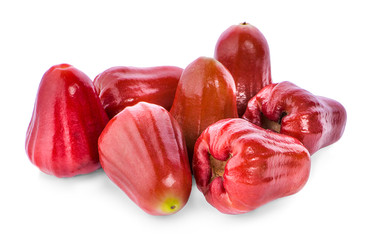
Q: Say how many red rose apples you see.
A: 7